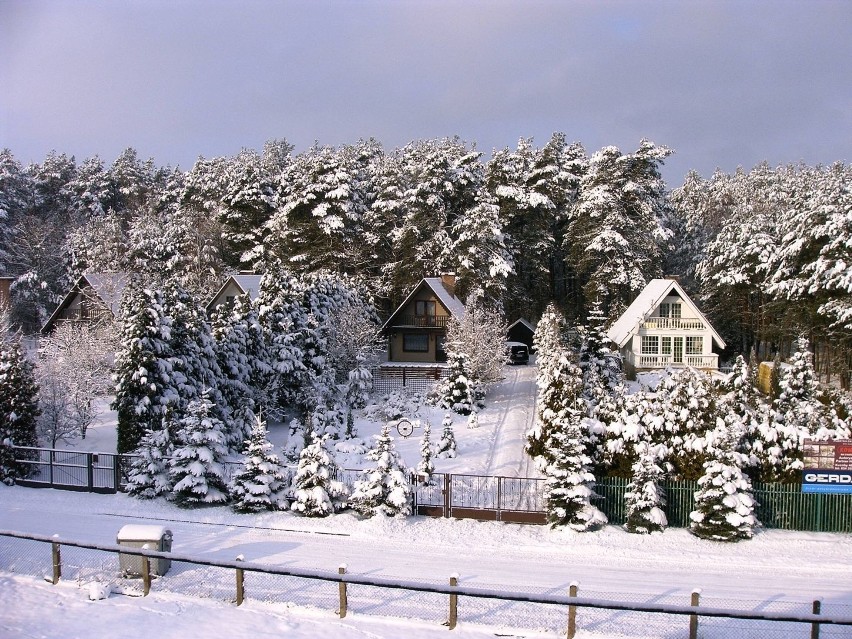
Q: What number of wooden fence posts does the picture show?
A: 8